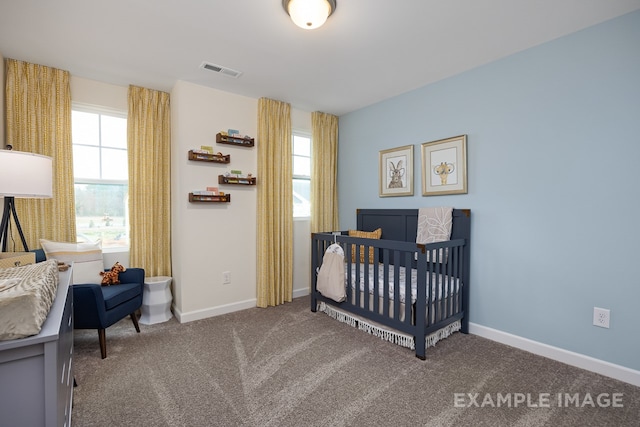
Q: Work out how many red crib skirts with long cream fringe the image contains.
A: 0